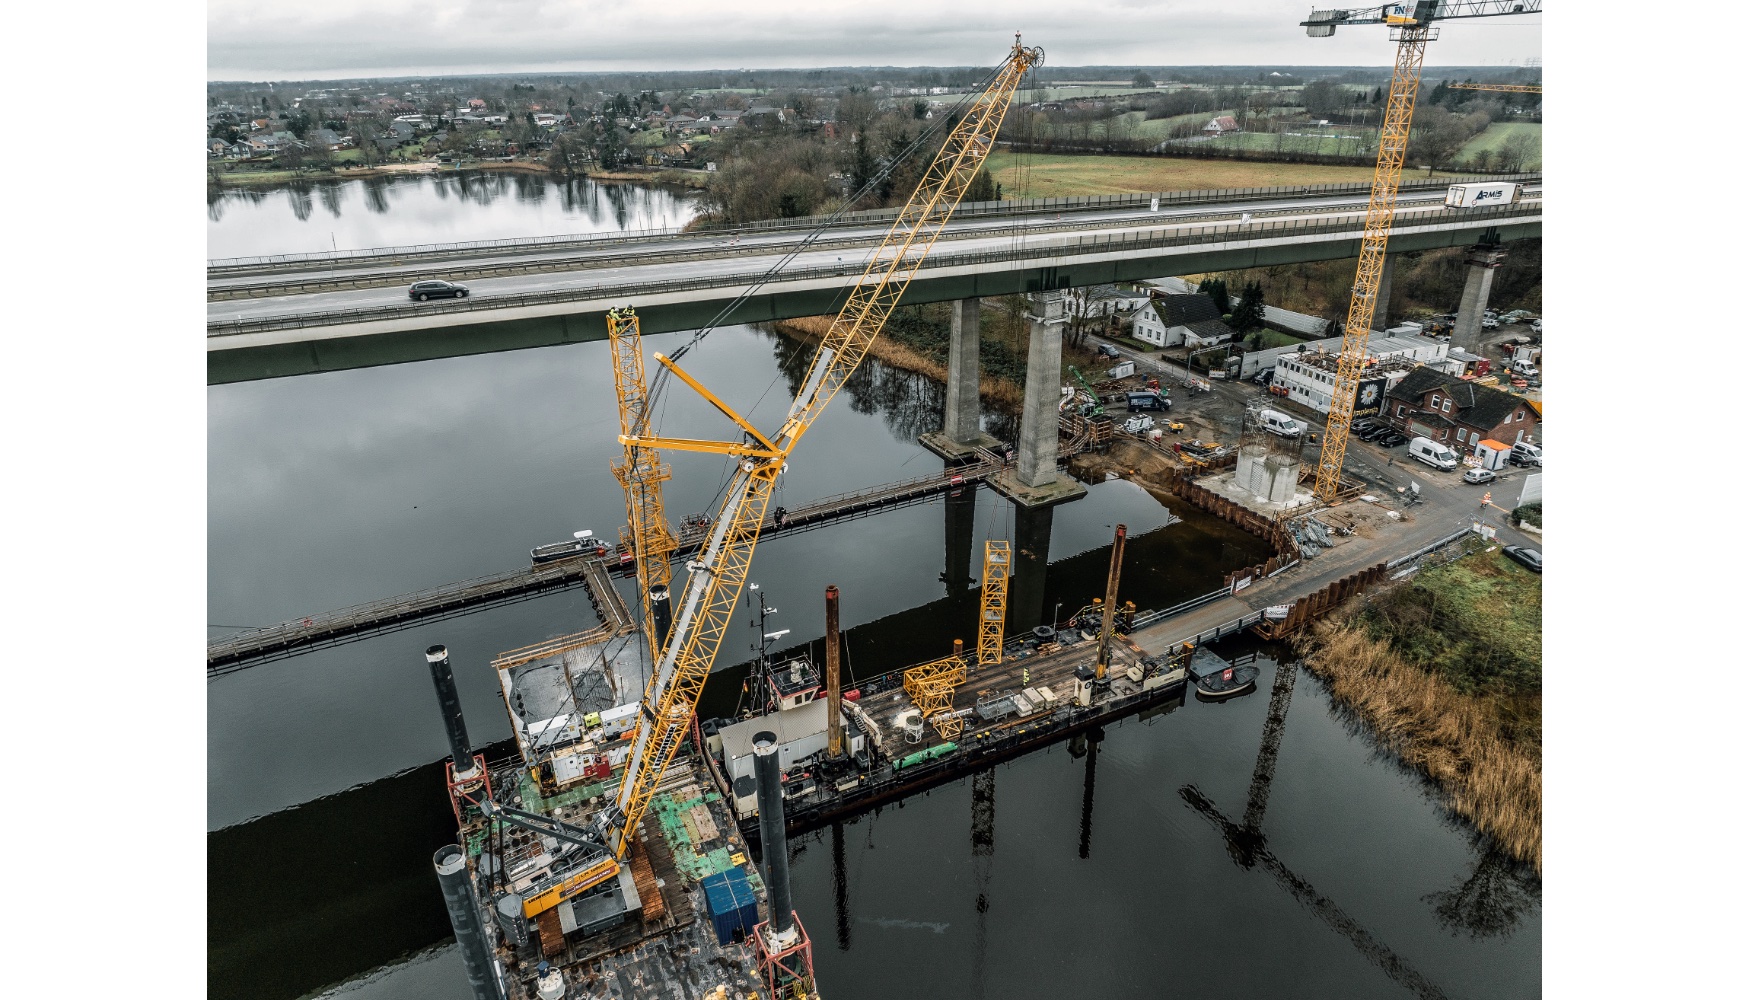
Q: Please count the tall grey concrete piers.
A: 4